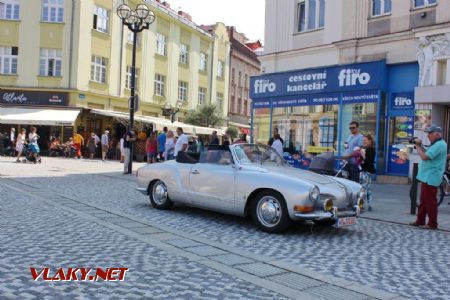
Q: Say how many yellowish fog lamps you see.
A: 2